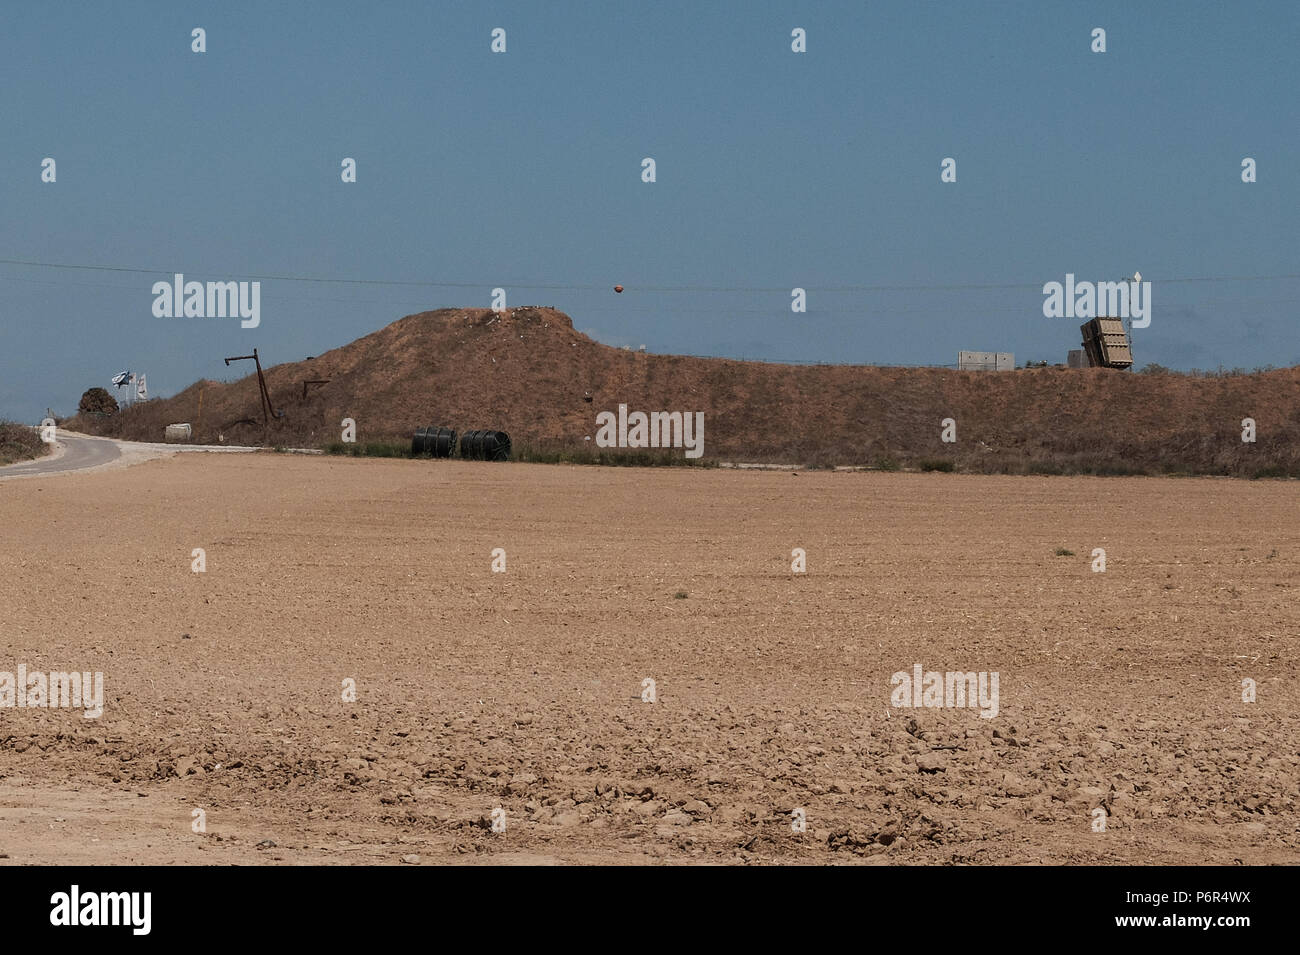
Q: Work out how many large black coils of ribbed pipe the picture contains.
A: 2